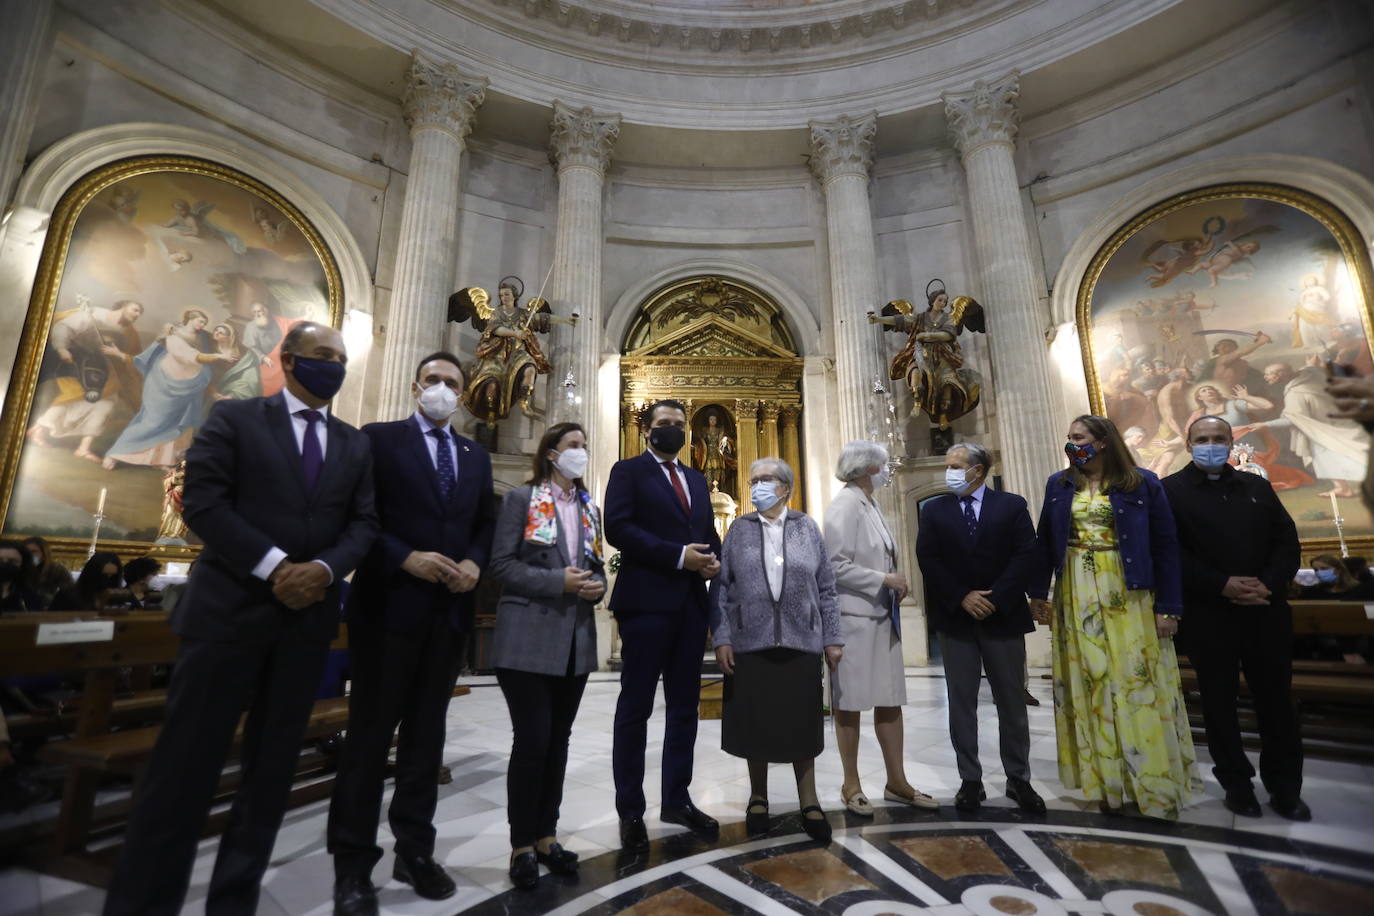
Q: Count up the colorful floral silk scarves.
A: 1